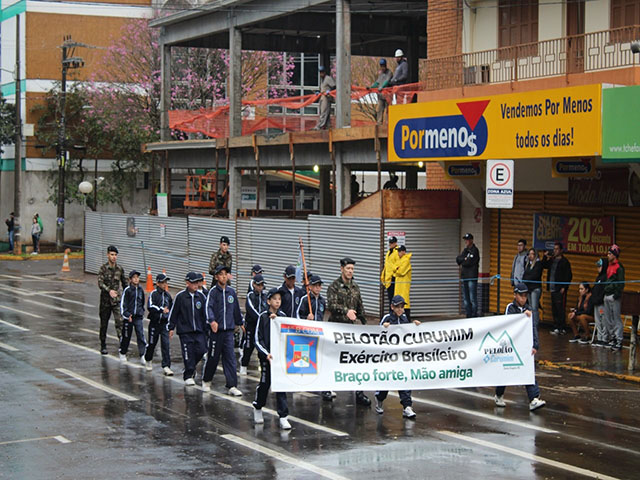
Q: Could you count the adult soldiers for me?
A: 3